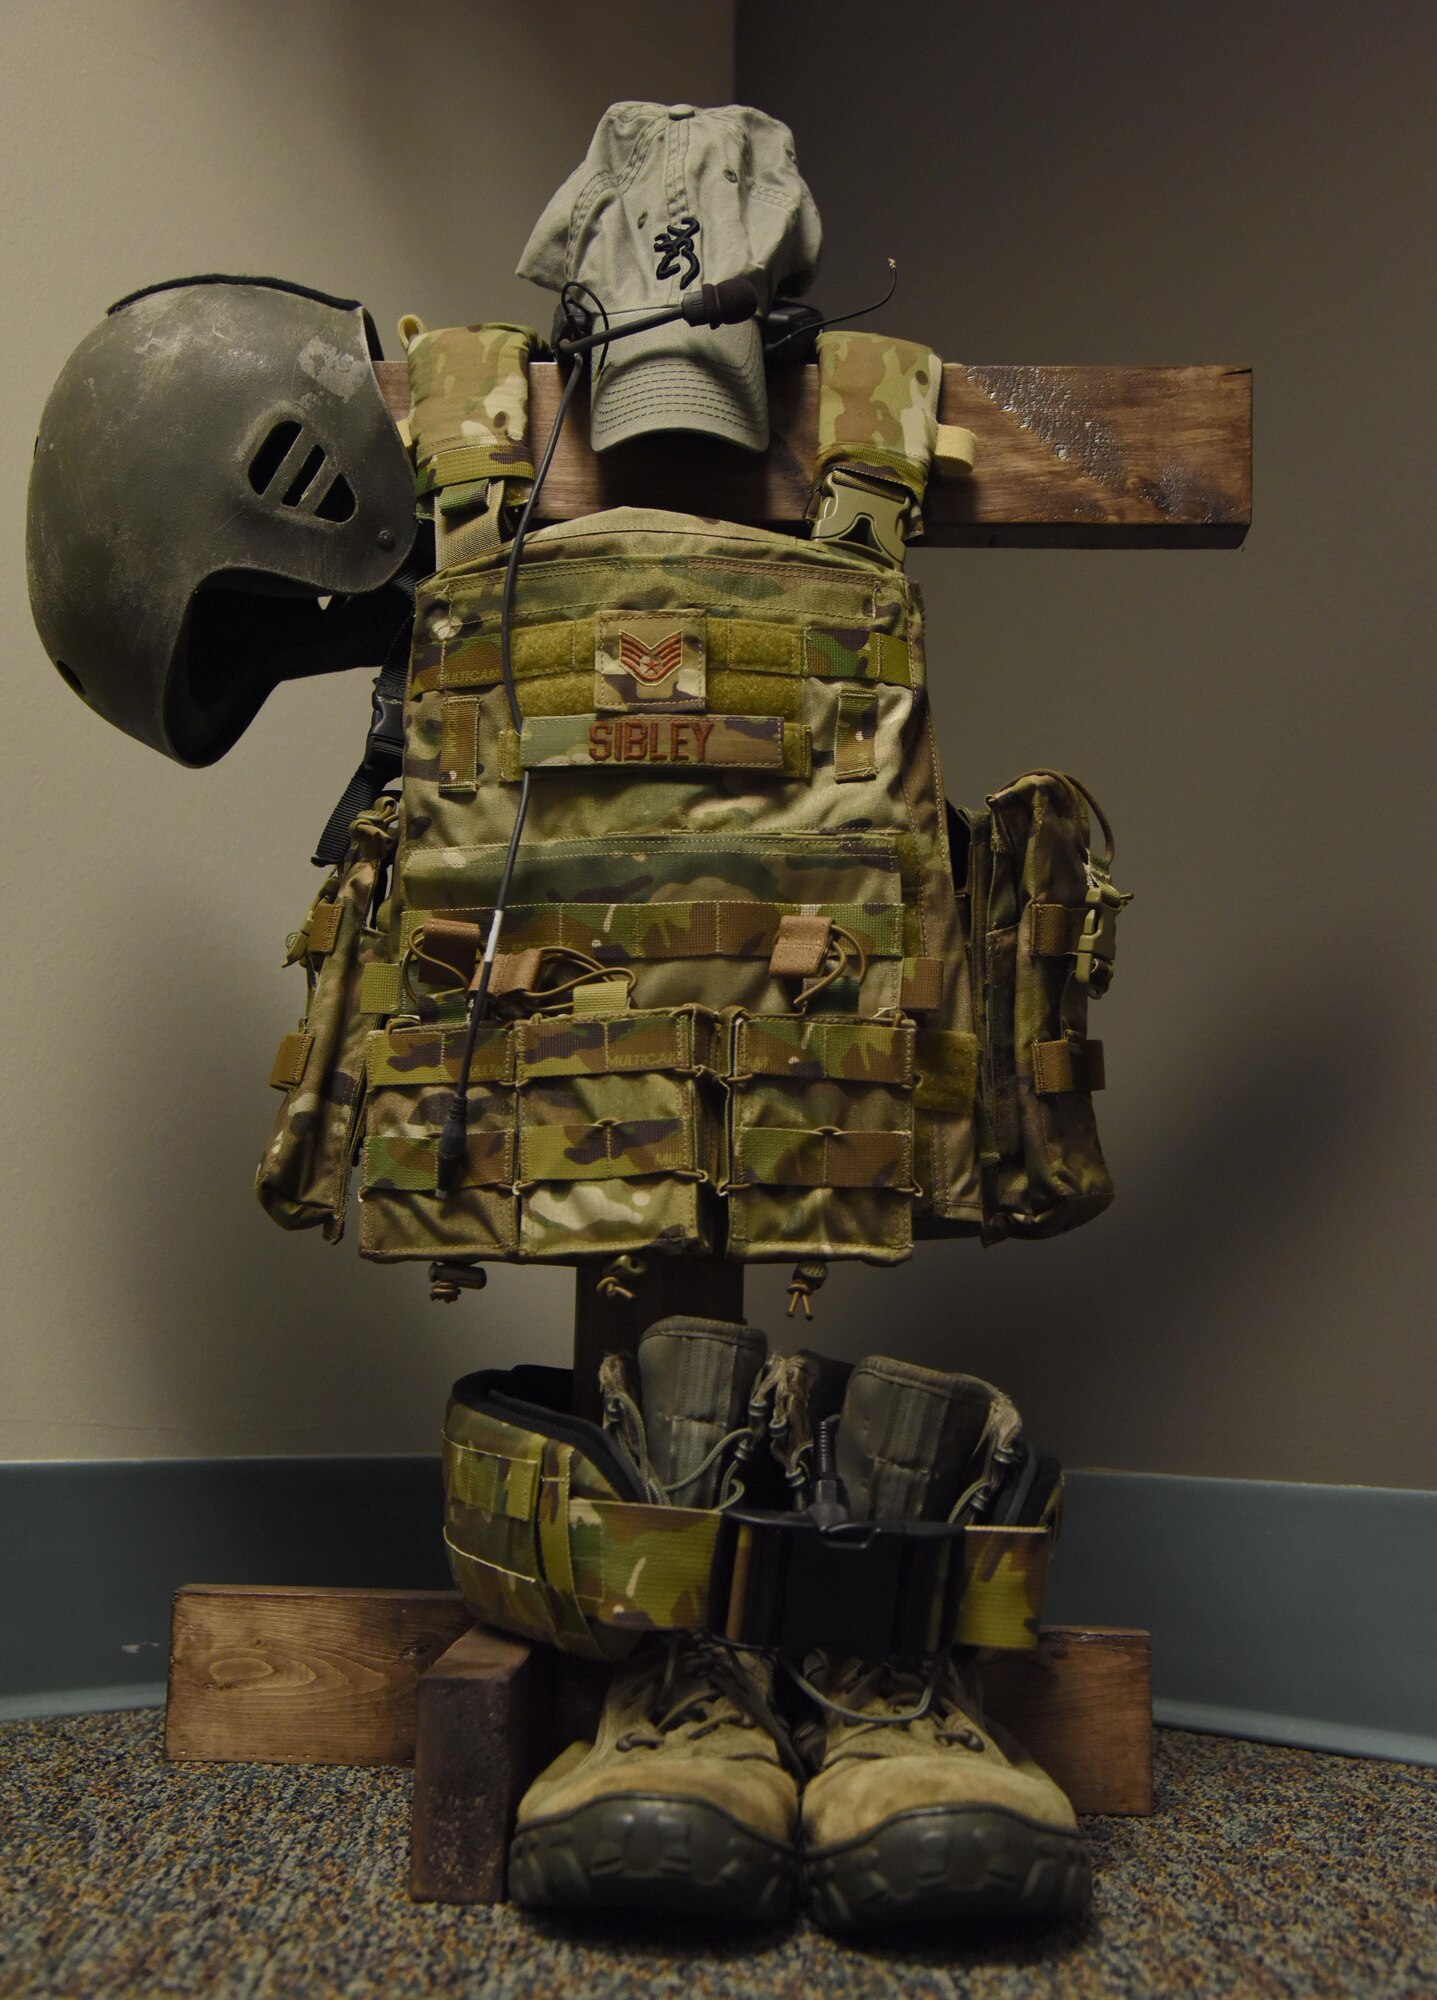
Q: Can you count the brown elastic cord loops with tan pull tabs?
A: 3